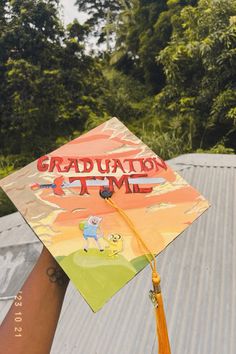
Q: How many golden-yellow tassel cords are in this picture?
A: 1